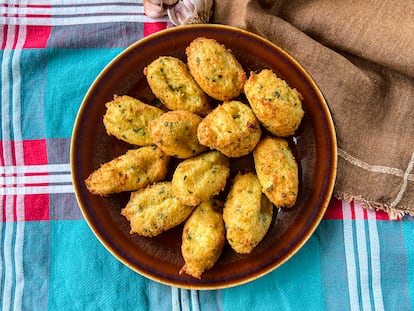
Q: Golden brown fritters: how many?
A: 12